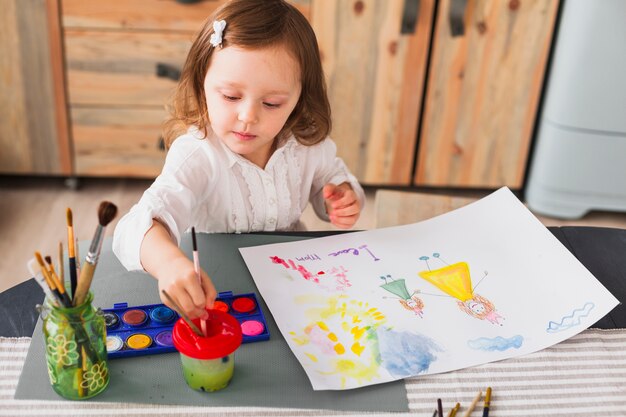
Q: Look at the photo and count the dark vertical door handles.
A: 2